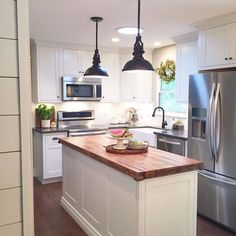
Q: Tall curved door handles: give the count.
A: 2